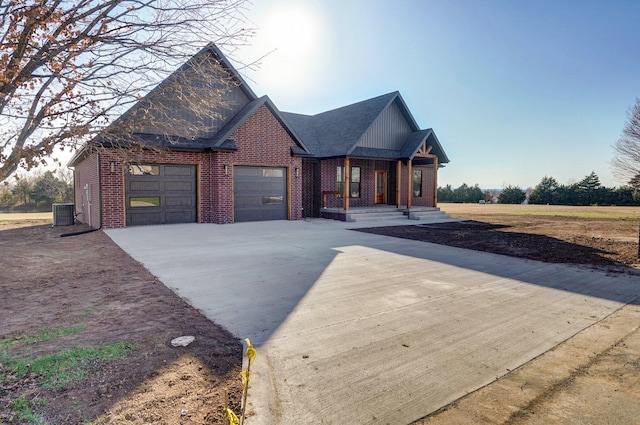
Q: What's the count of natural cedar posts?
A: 4